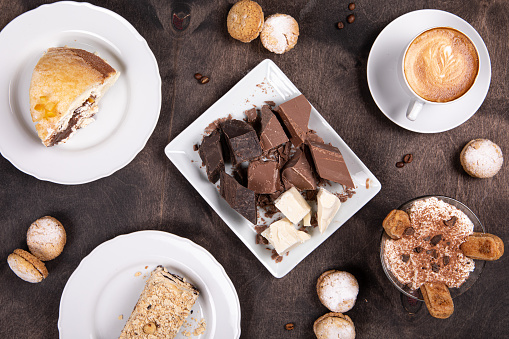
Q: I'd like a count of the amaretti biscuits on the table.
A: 7